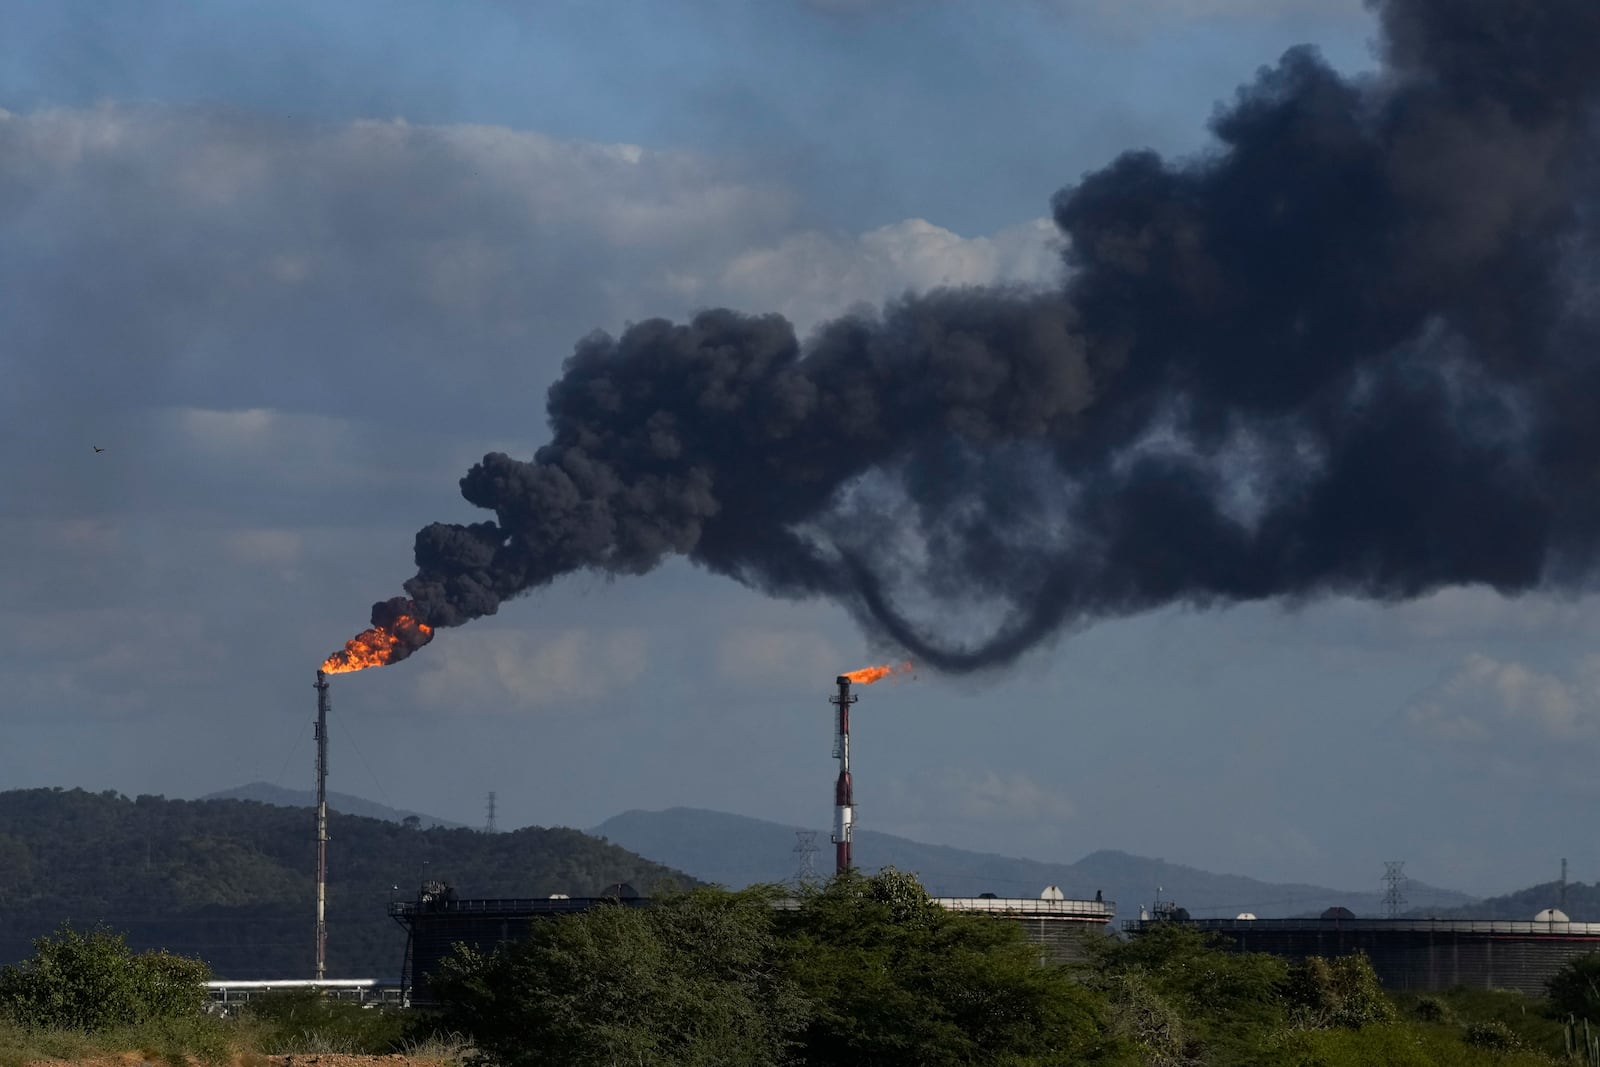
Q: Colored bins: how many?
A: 0